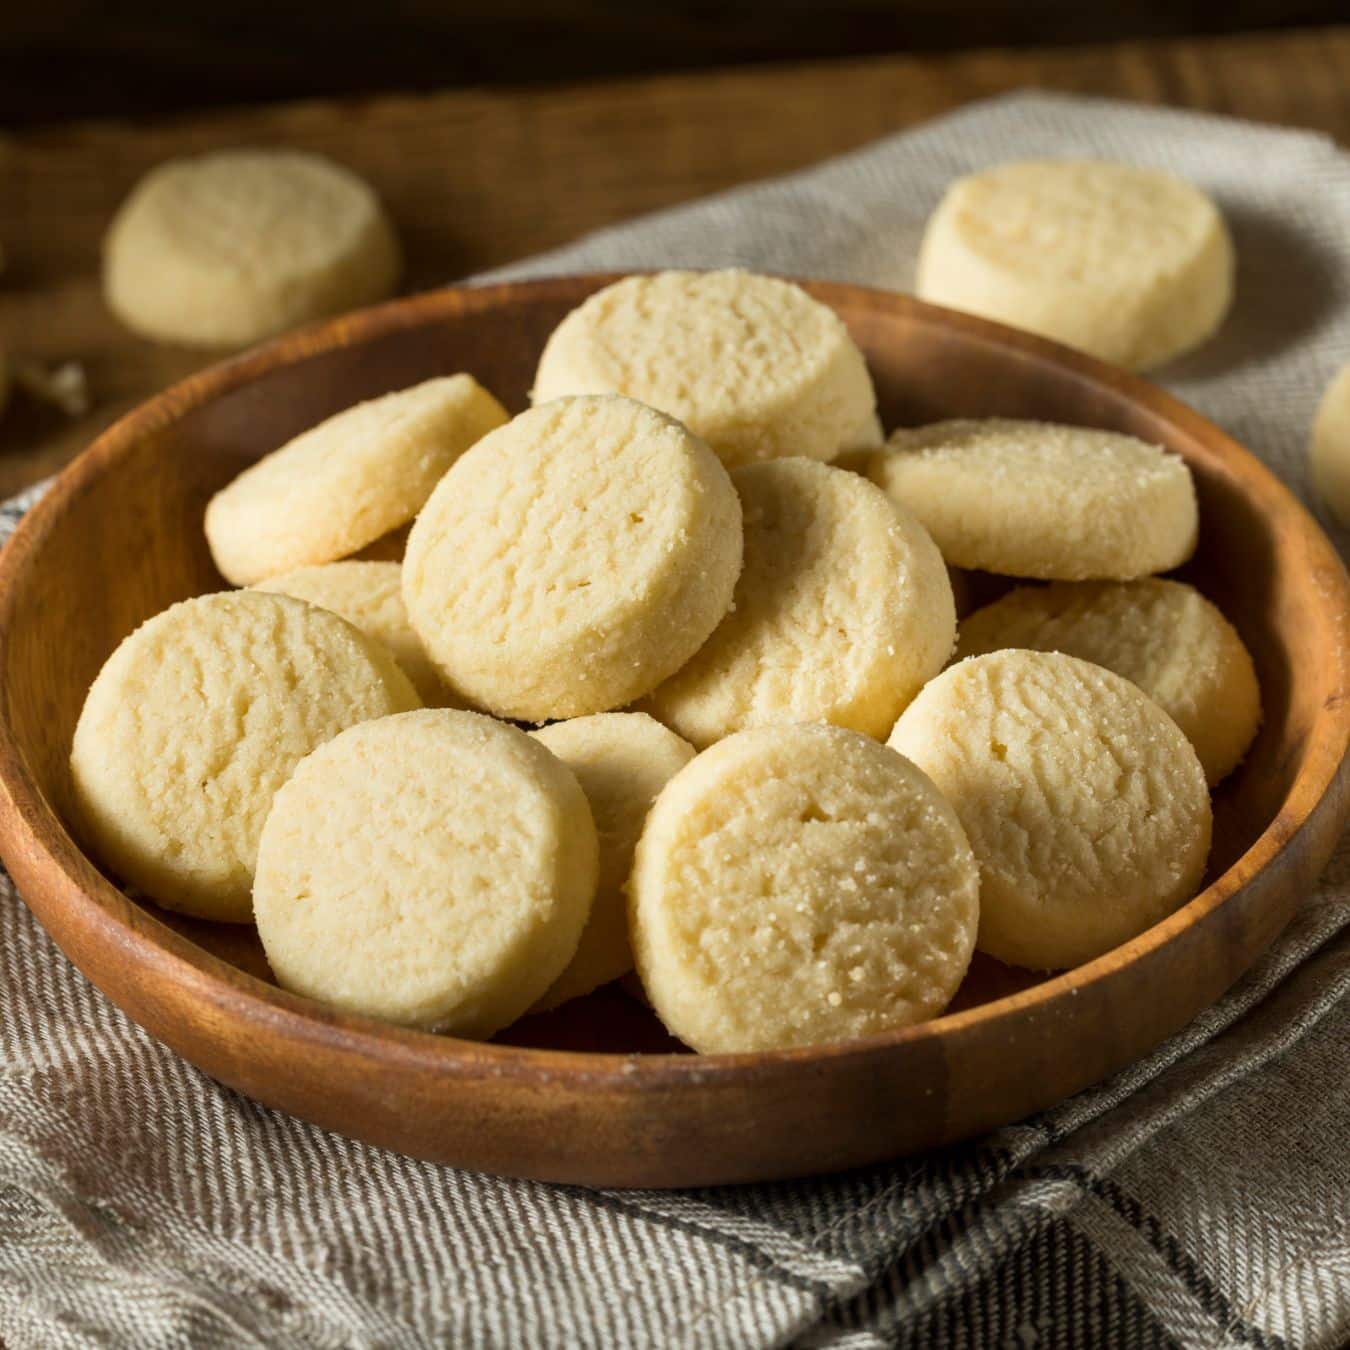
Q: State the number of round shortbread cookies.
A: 15